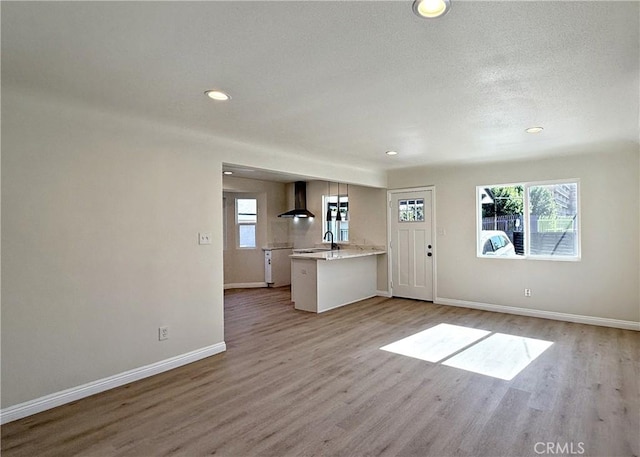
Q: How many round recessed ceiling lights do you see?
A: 5